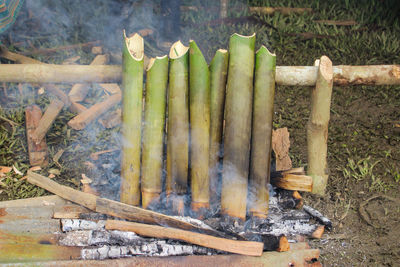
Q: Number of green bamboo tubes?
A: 7